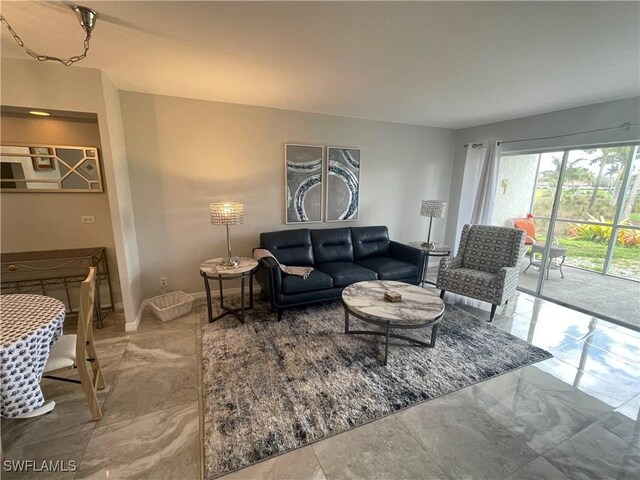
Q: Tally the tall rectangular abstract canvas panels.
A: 2